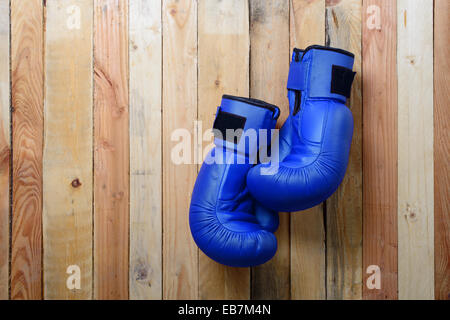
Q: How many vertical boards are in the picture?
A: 13